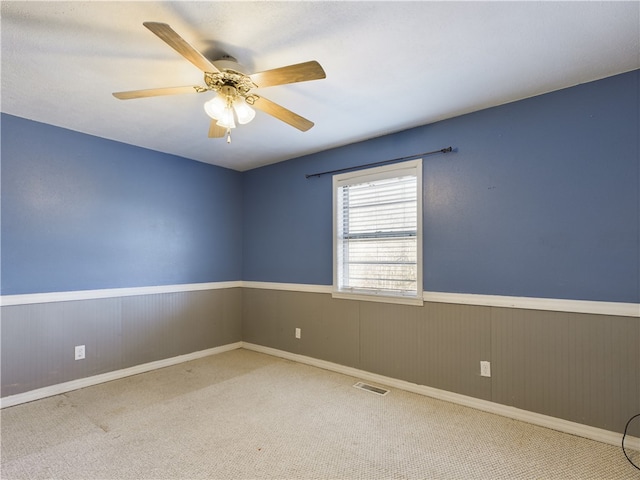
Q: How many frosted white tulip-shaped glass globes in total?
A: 3